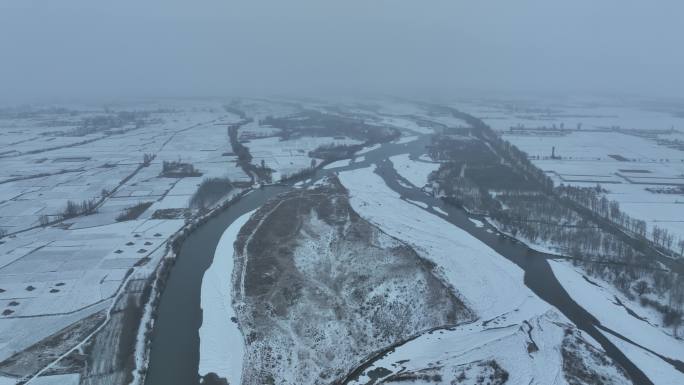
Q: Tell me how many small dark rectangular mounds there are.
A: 12